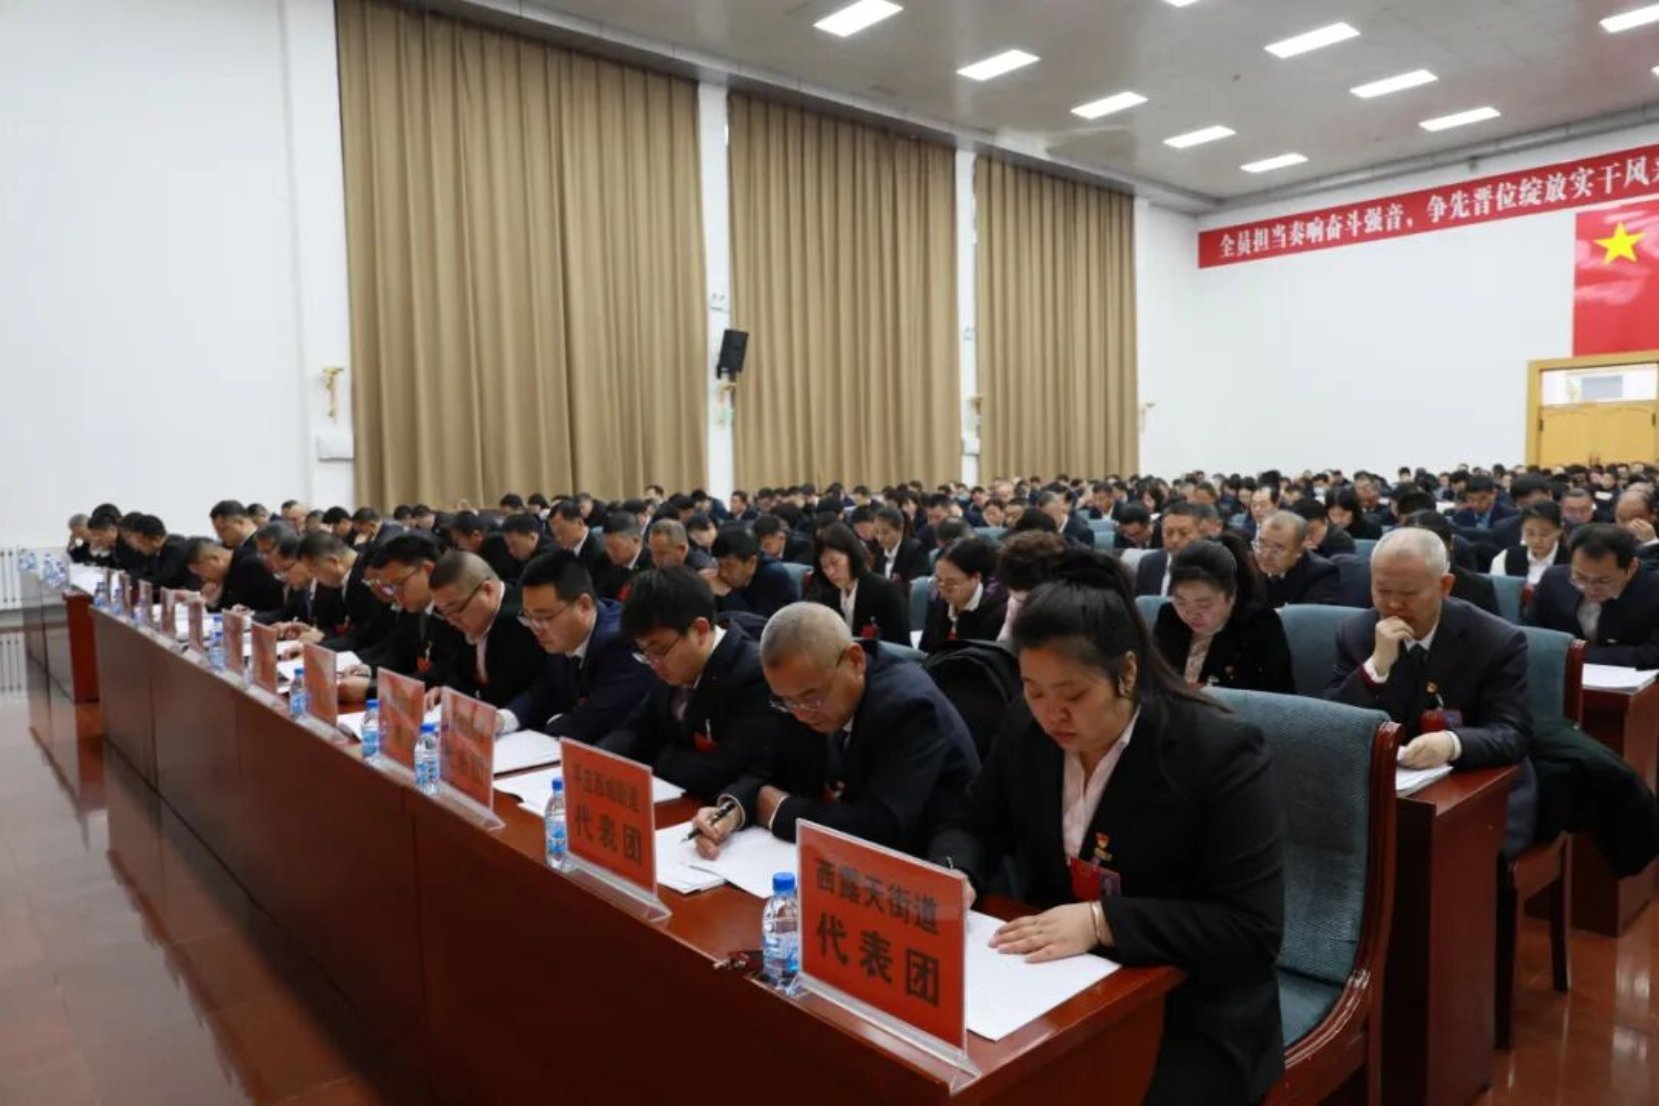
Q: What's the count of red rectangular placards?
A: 12